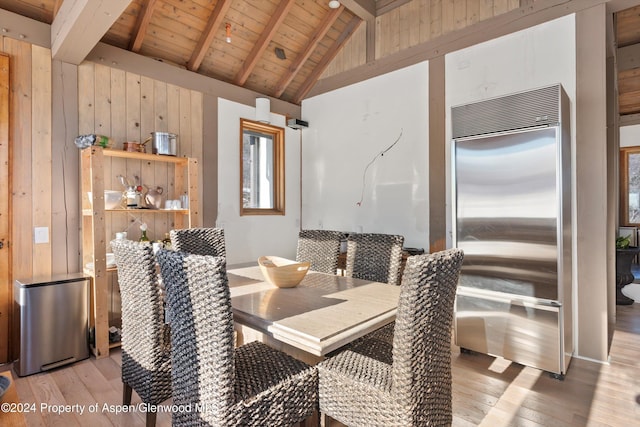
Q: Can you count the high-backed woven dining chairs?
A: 6